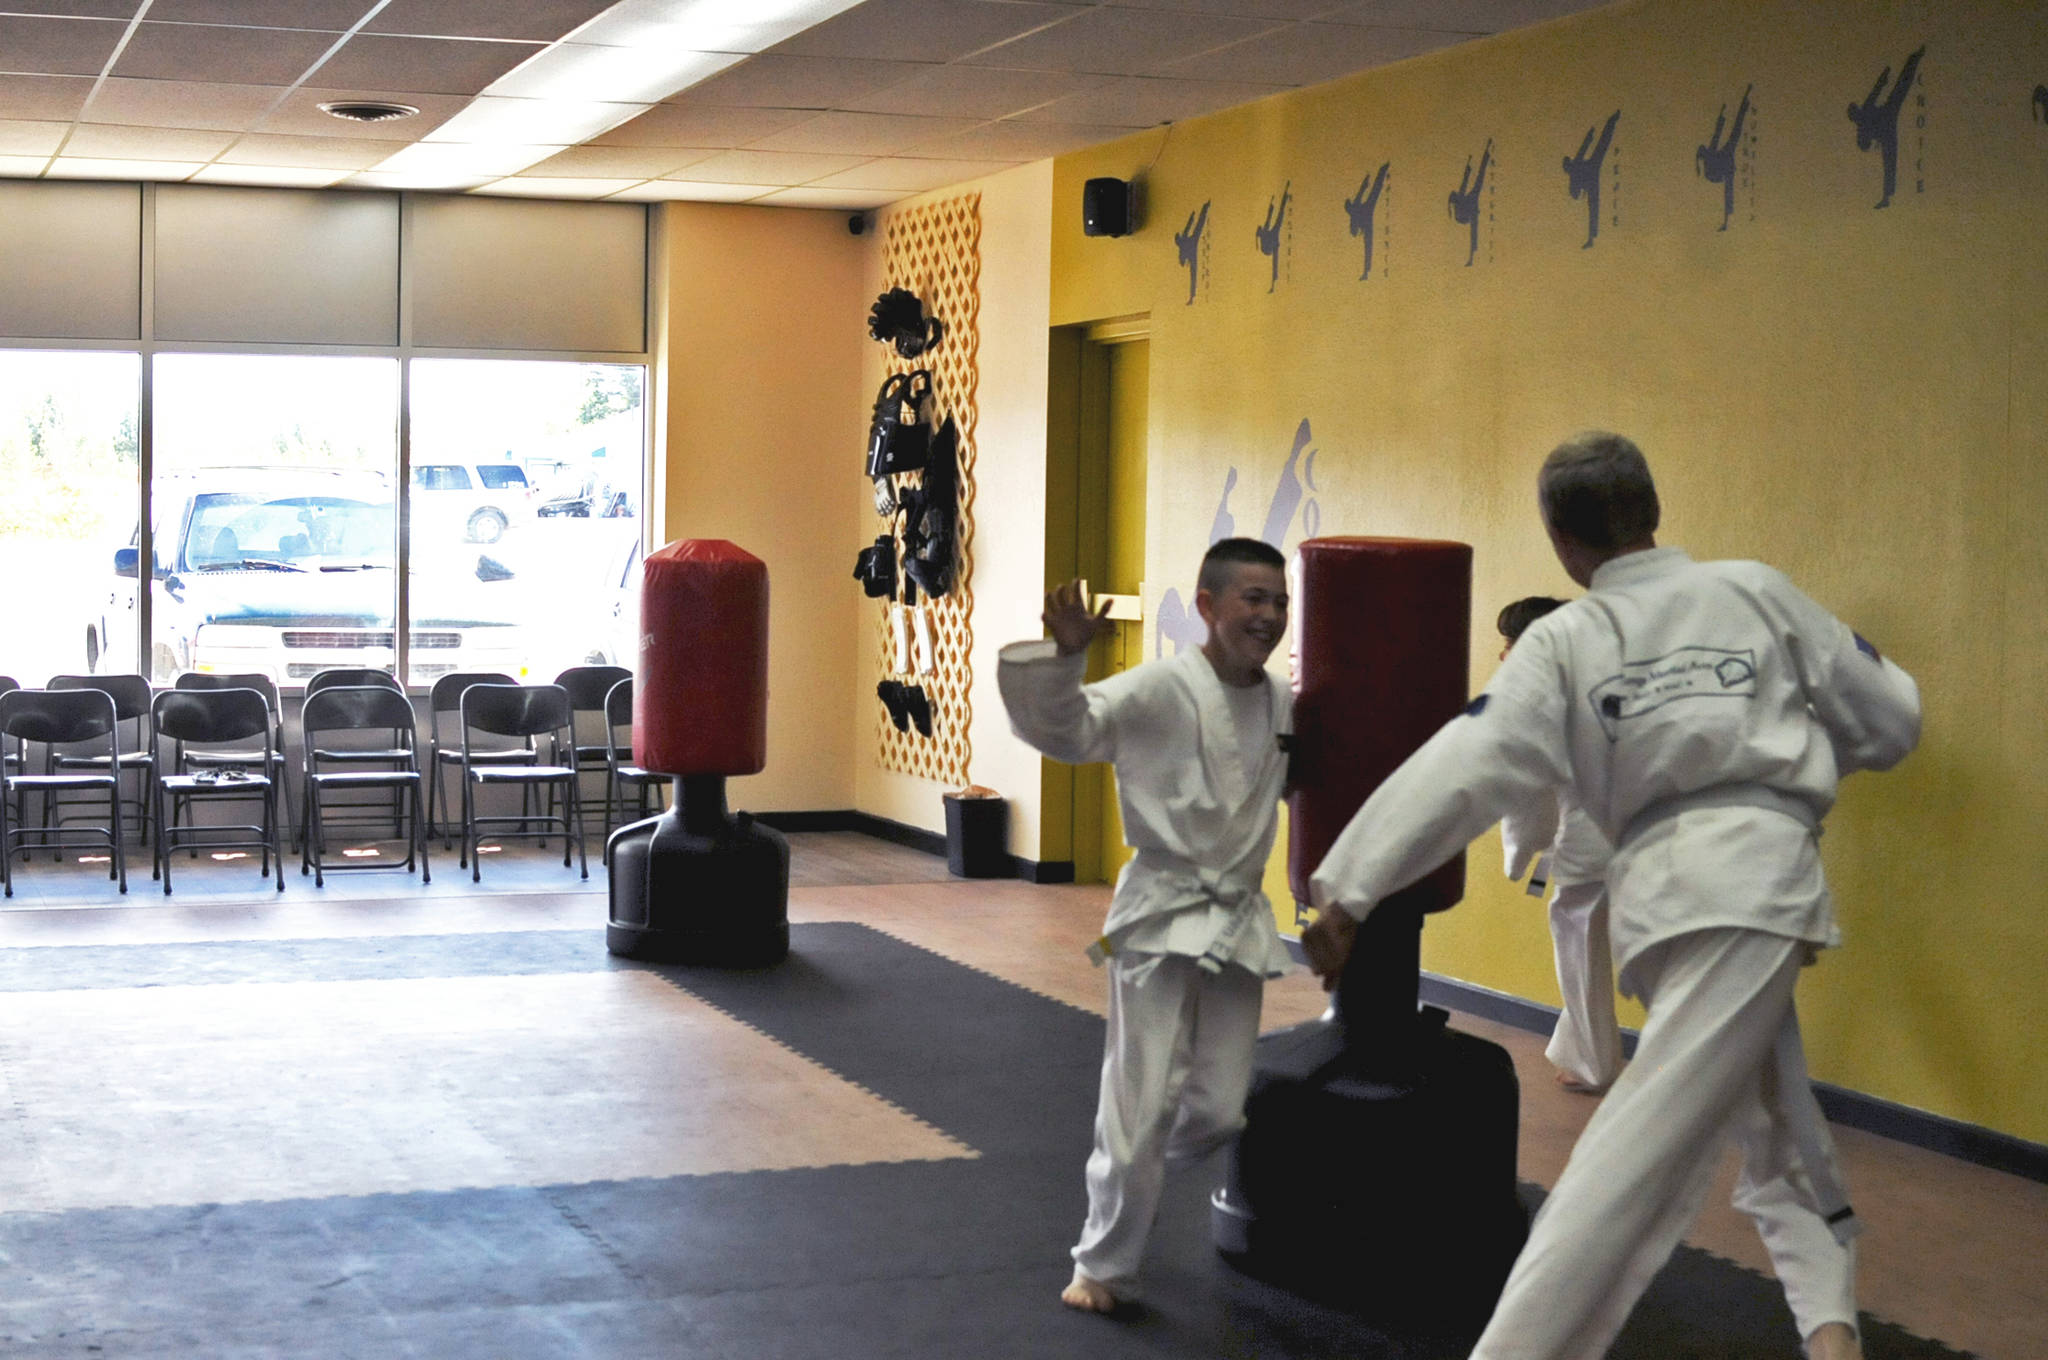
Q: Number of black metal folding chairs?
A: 11